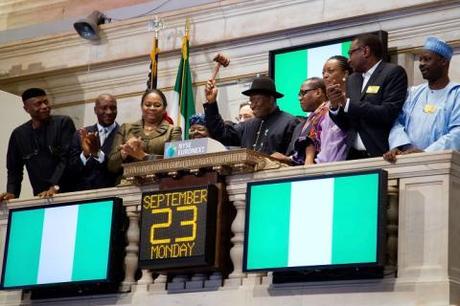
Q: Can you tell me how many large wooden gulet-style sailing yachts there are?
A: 0